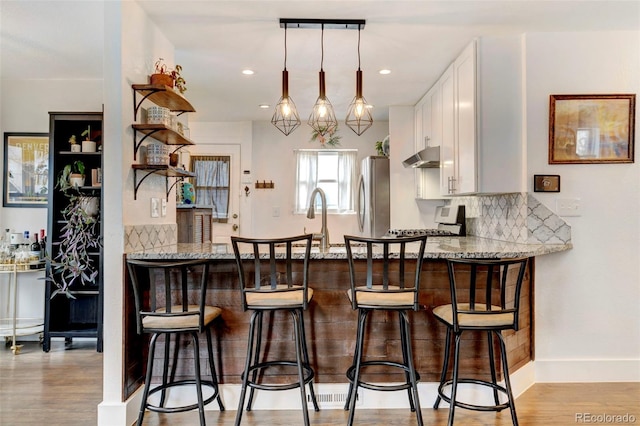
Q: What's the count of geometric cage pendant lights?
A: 3